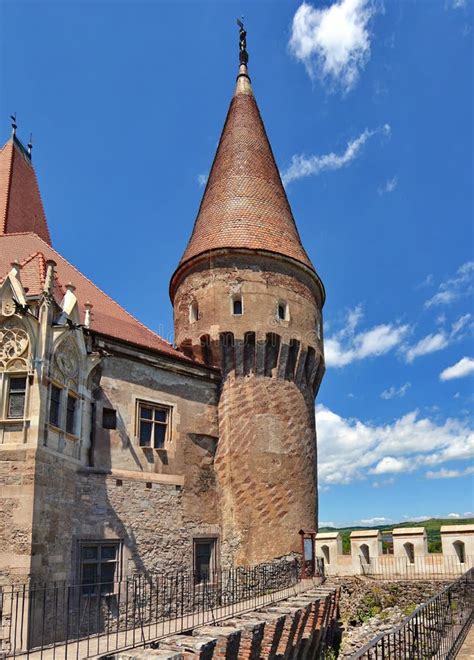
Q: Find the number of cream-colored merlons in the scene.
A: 4